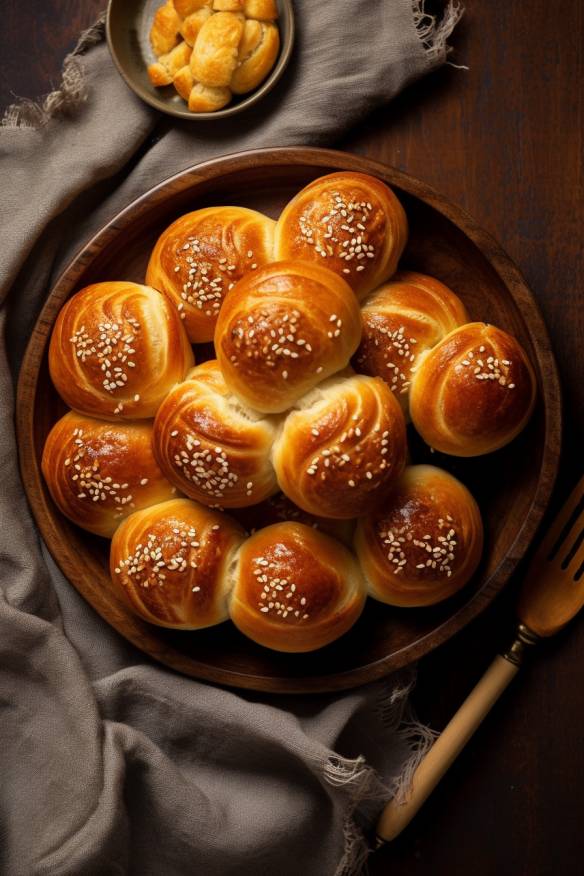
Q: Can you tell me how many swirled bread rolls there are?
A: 12